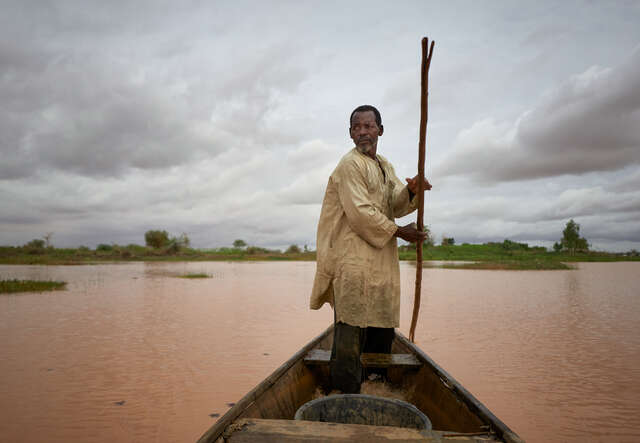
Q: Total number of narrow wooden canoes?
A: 1